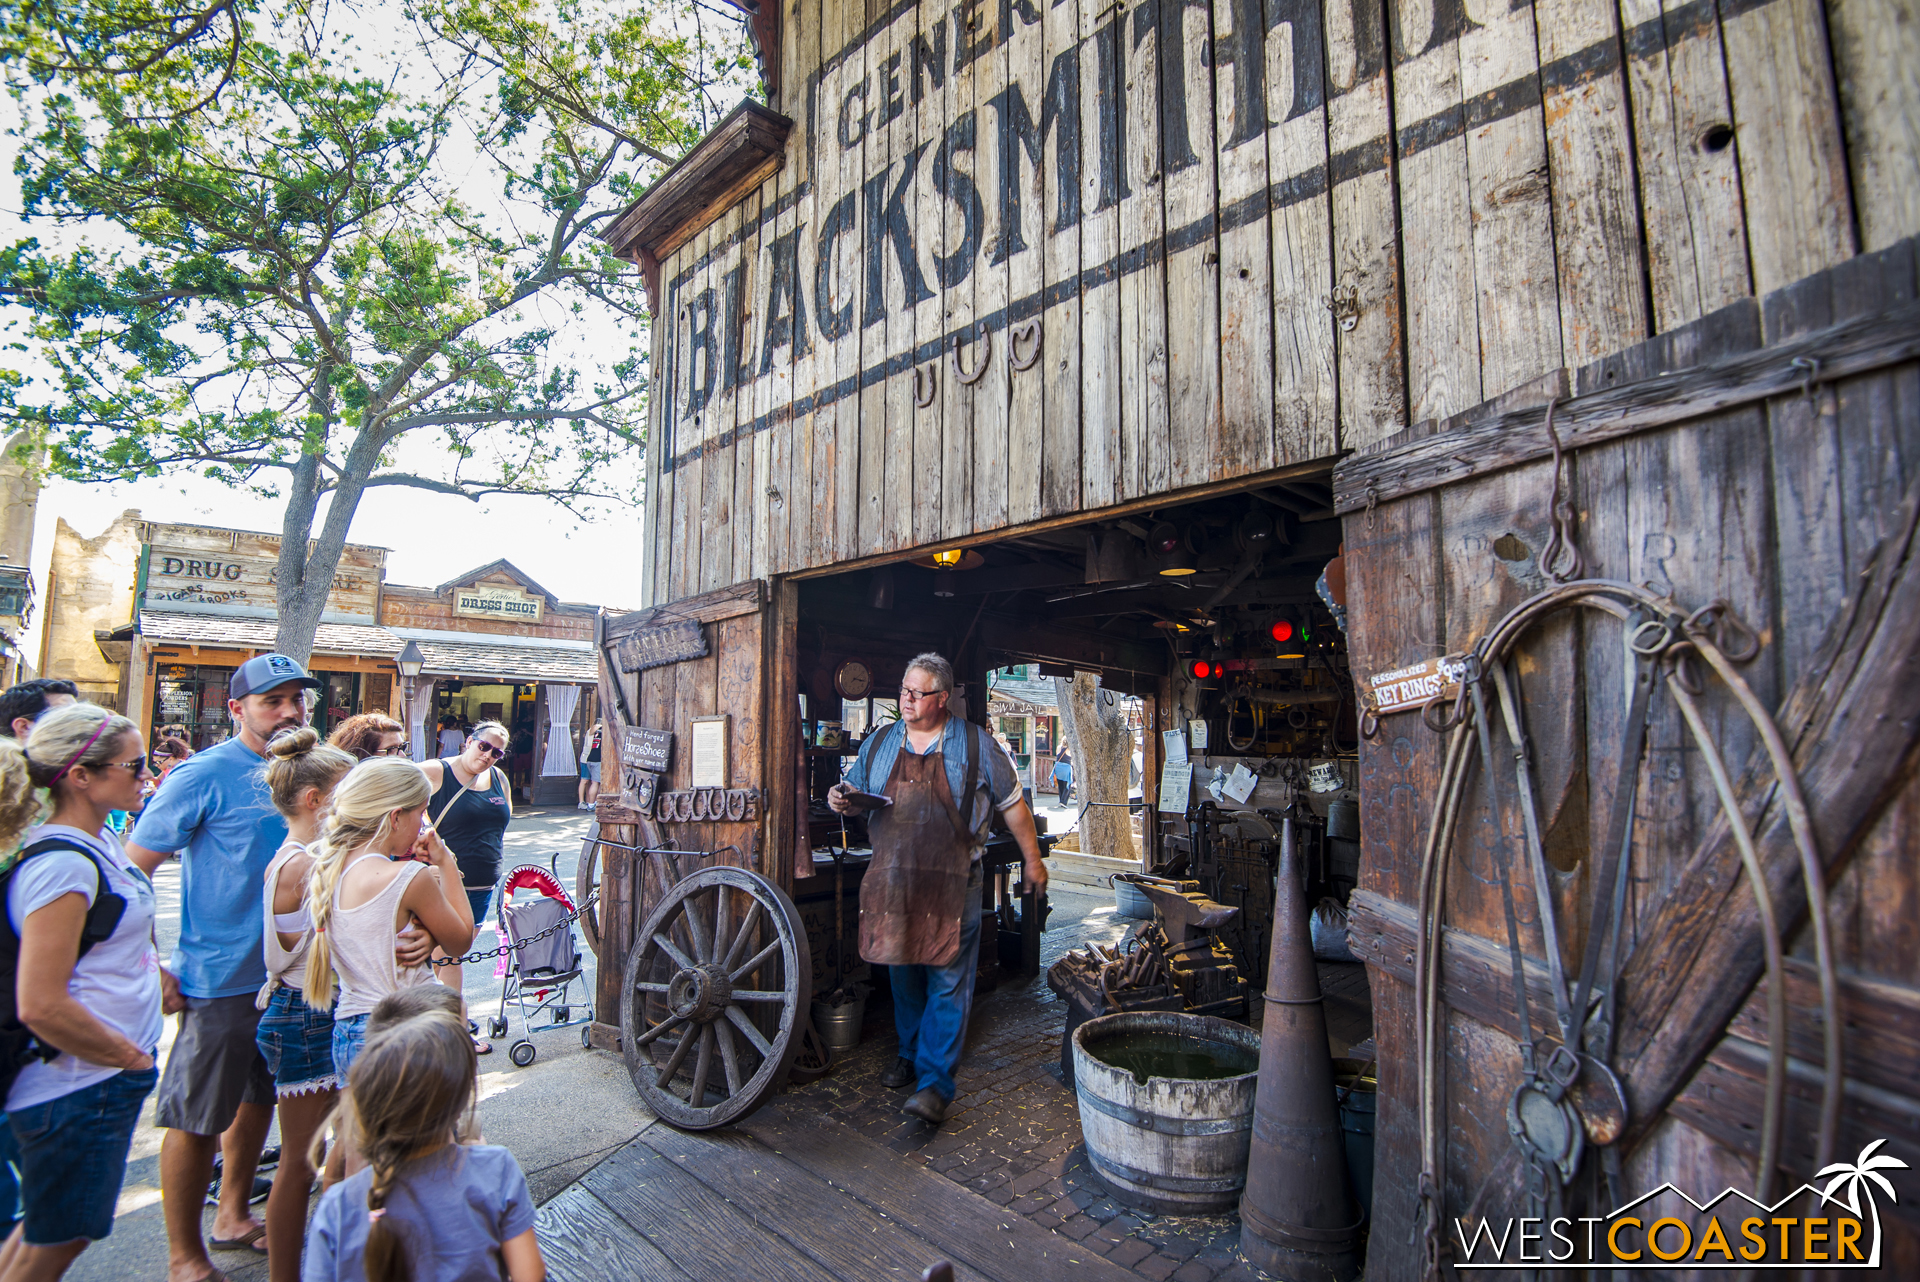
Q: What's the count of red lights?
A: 3